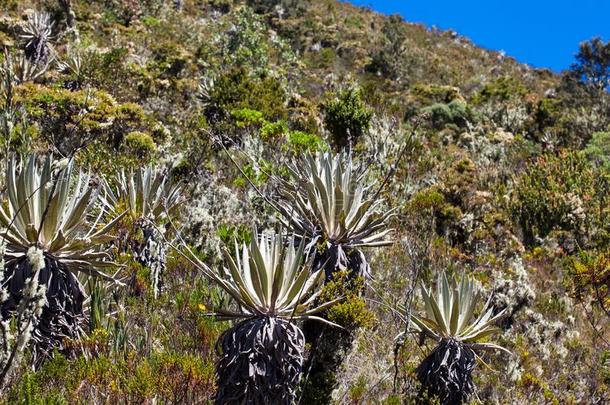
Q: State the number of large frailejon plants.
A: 5